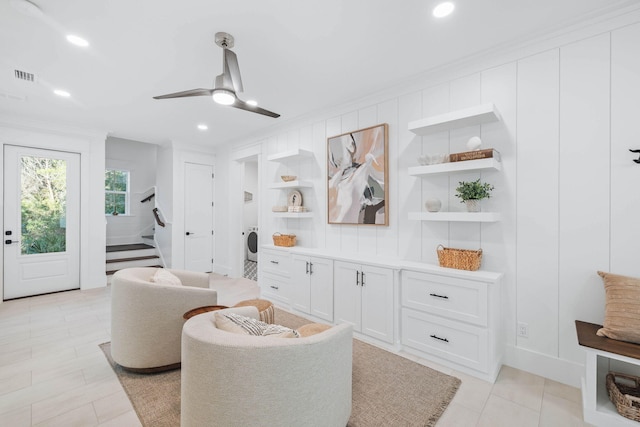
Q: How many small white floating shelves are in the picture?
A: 6